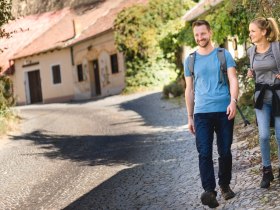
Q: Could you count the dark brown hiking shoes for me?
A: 2